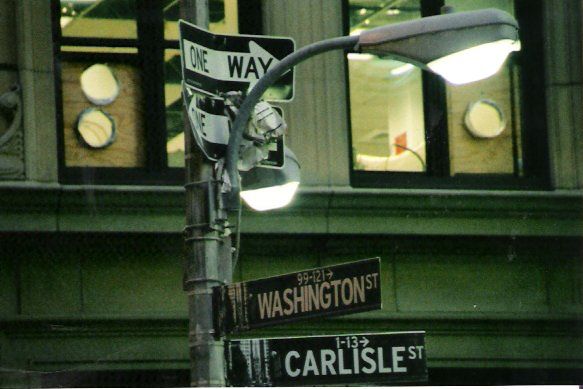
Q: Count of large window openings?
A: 2